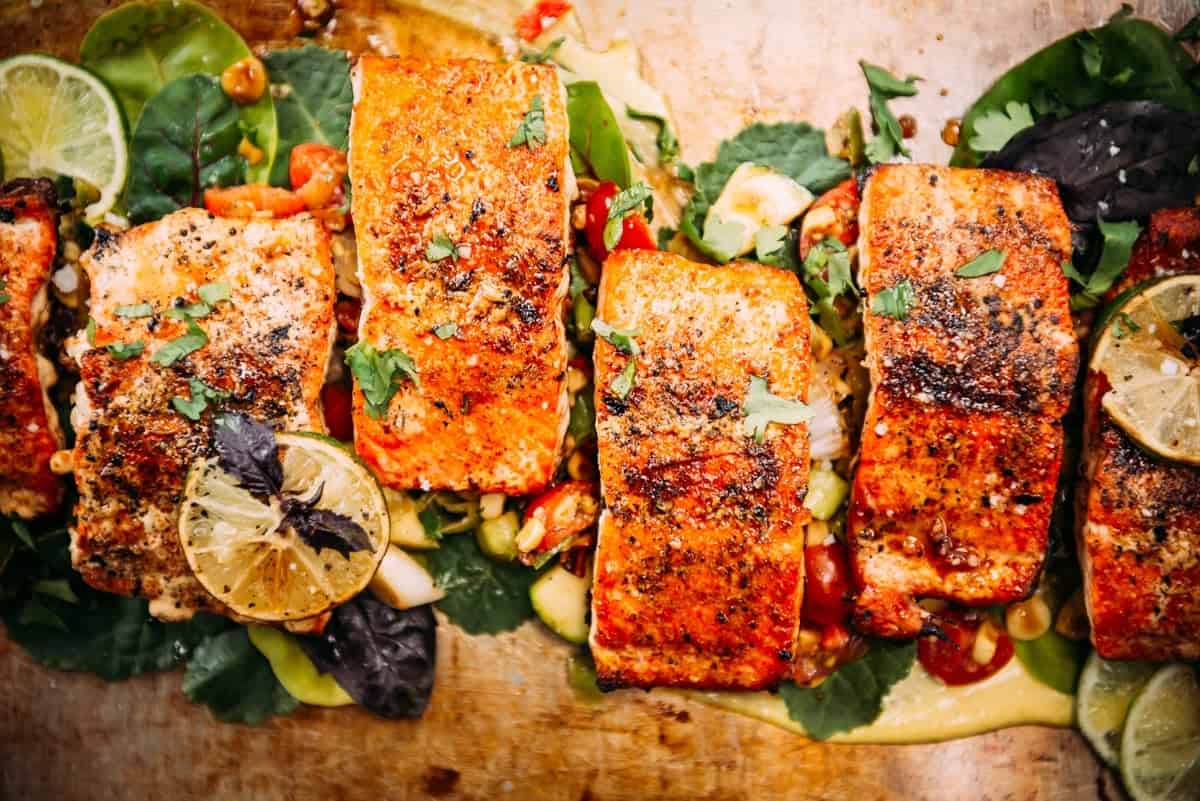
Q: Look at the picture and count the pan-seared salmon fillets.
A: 6